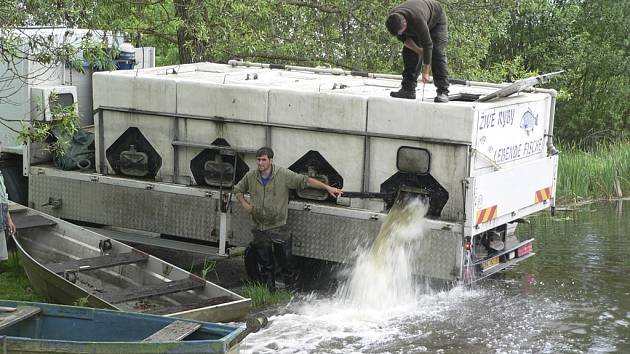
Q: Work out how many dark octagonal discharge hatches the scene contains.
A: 4